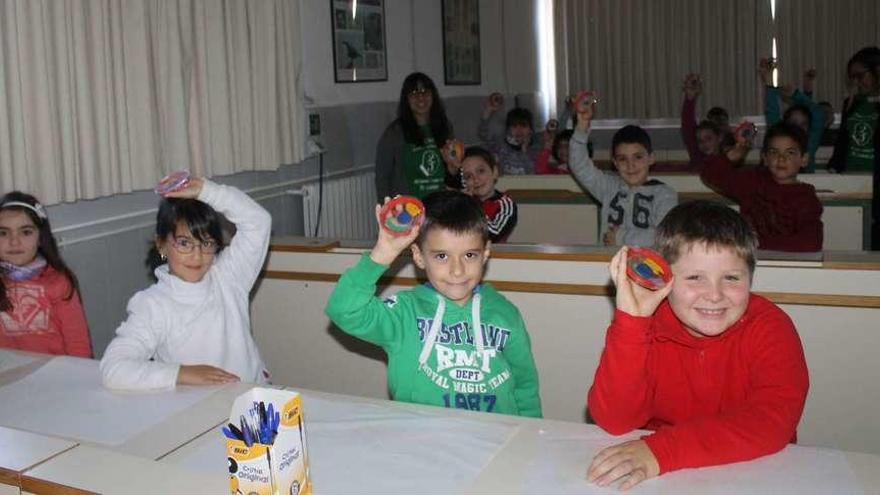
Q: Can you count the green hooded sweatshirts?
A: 1